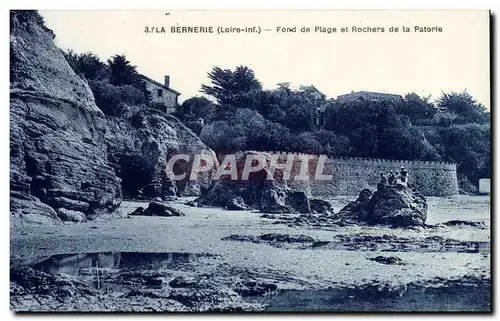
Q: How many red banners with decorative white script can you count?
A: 0